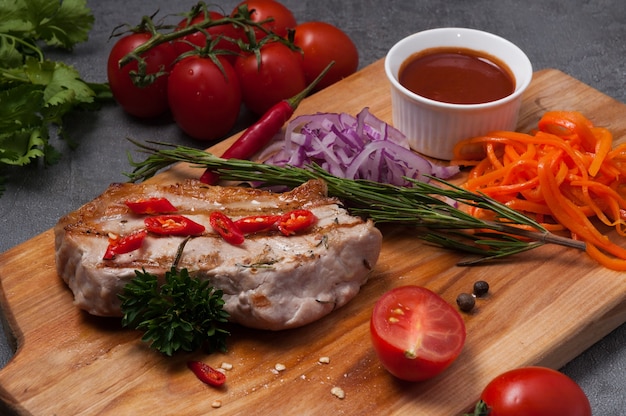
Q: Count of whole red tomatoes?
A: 7